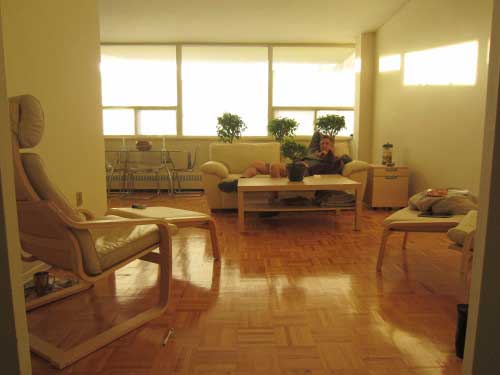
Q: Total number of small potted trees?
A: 4